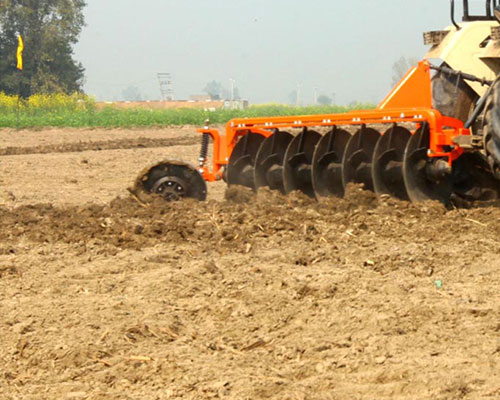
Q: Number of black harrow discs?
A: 7